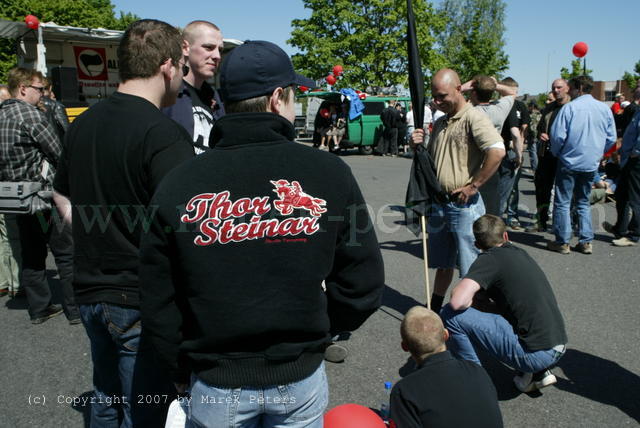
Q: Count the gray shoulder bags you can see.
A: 1